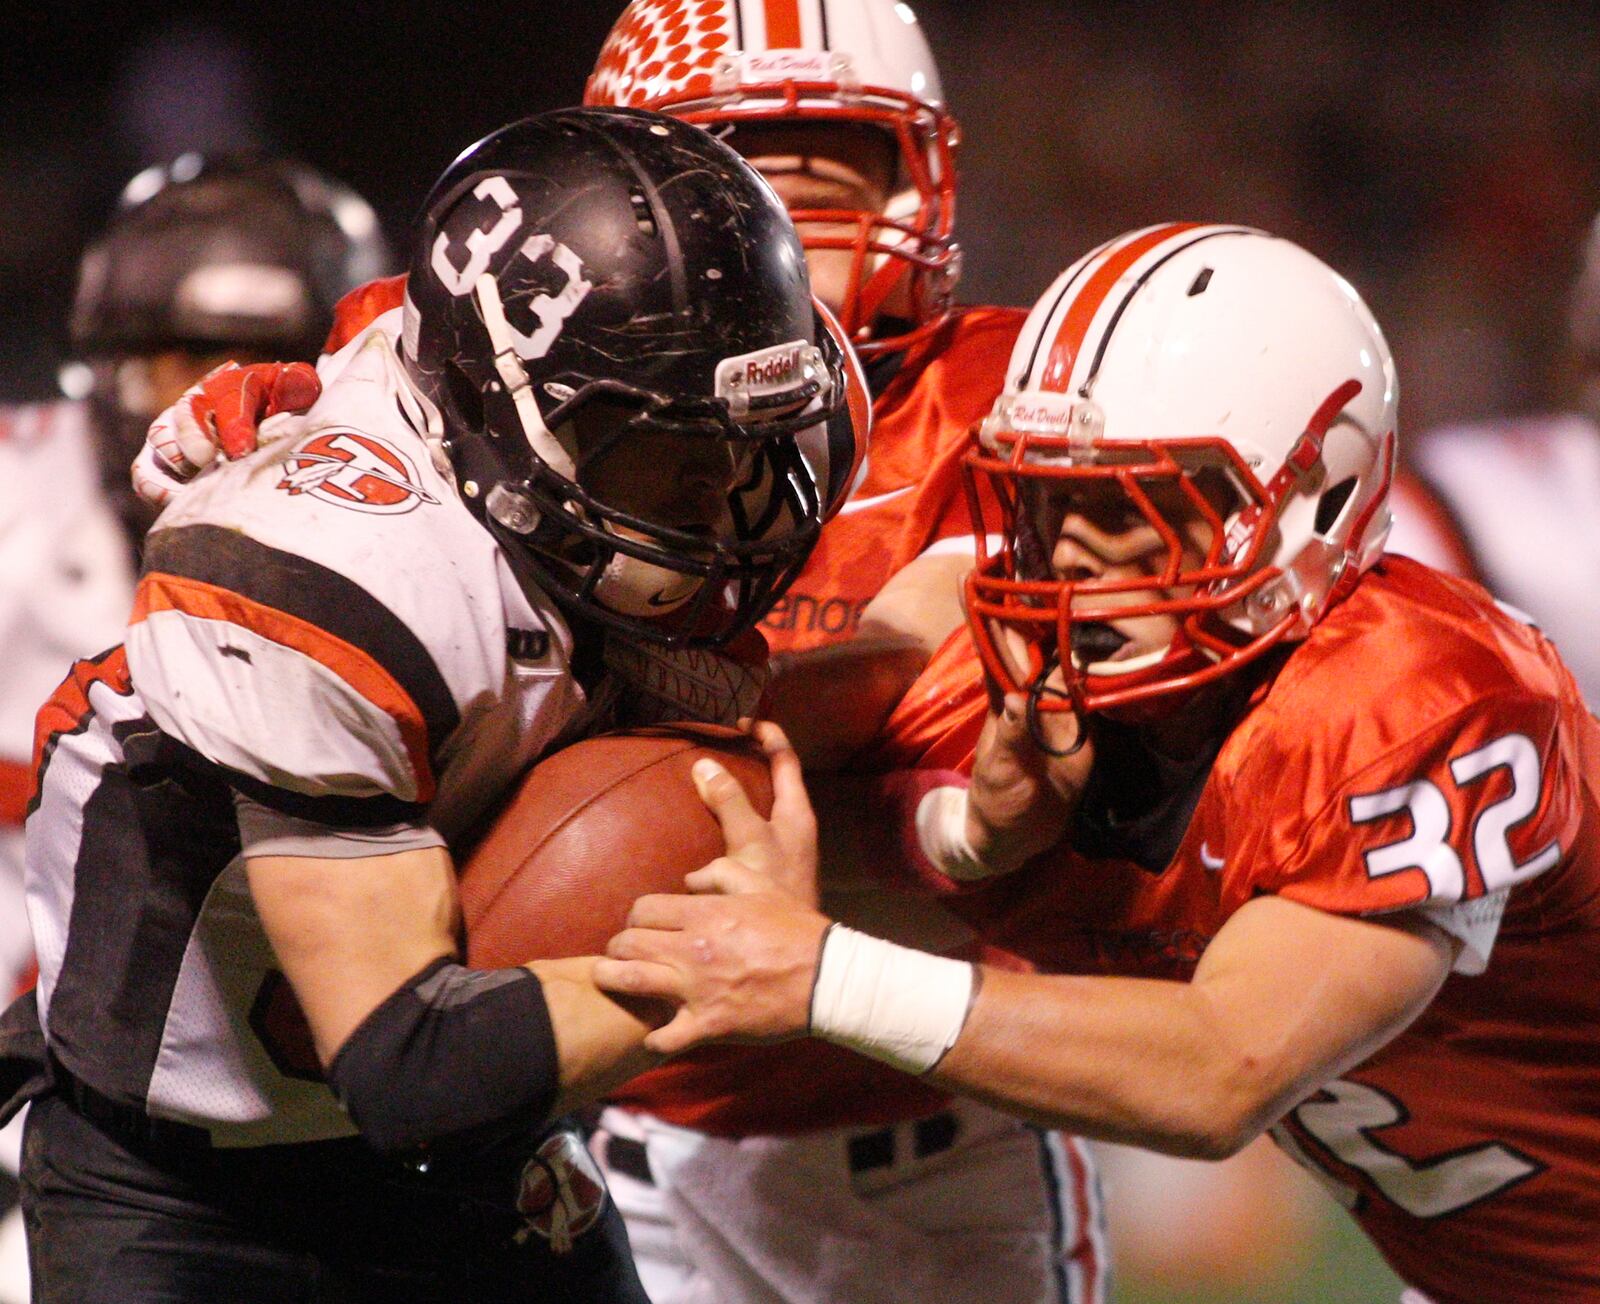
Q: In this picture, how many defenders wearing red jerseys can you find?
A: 2